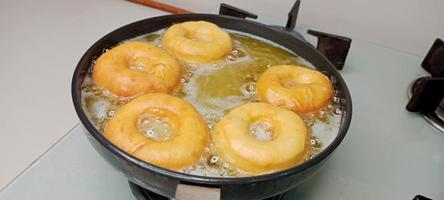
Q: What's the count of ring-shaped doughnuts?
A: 5